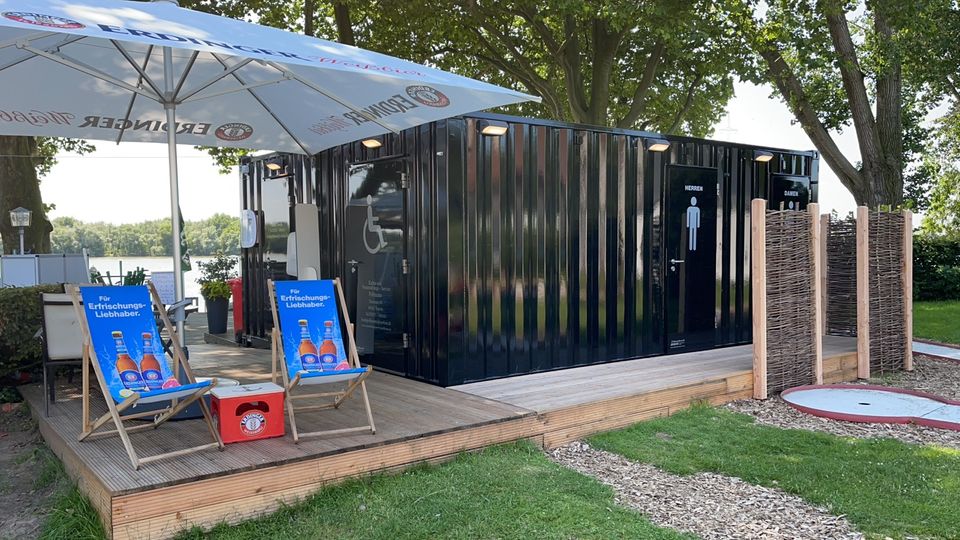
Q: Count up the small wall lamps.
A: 5